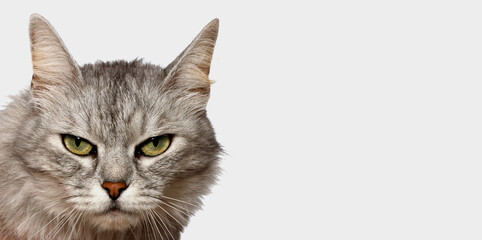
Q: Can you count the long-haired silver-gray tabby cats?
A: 1